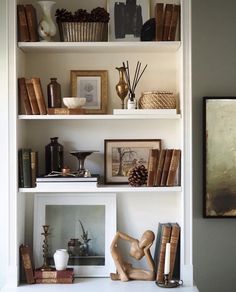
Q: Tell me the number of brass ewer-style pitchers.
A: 1